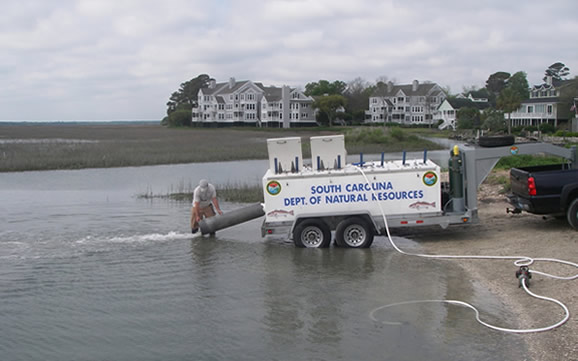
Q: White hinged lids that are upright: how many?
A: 2